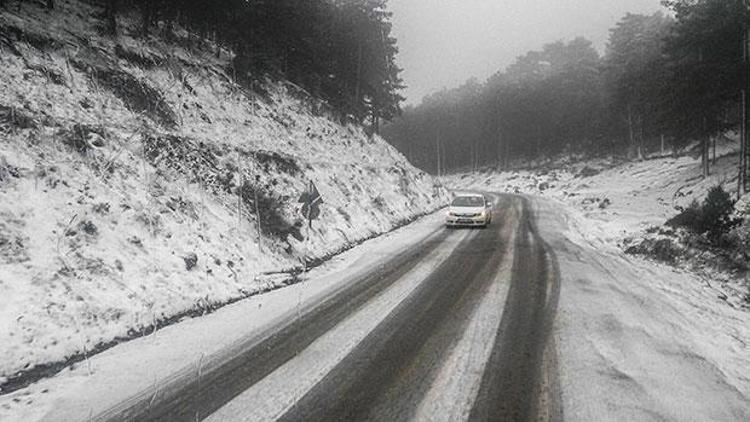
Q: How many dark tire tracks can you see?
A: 3